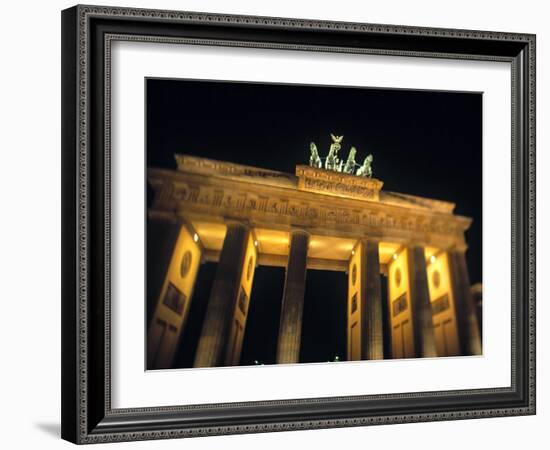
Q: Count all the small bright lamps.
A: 5